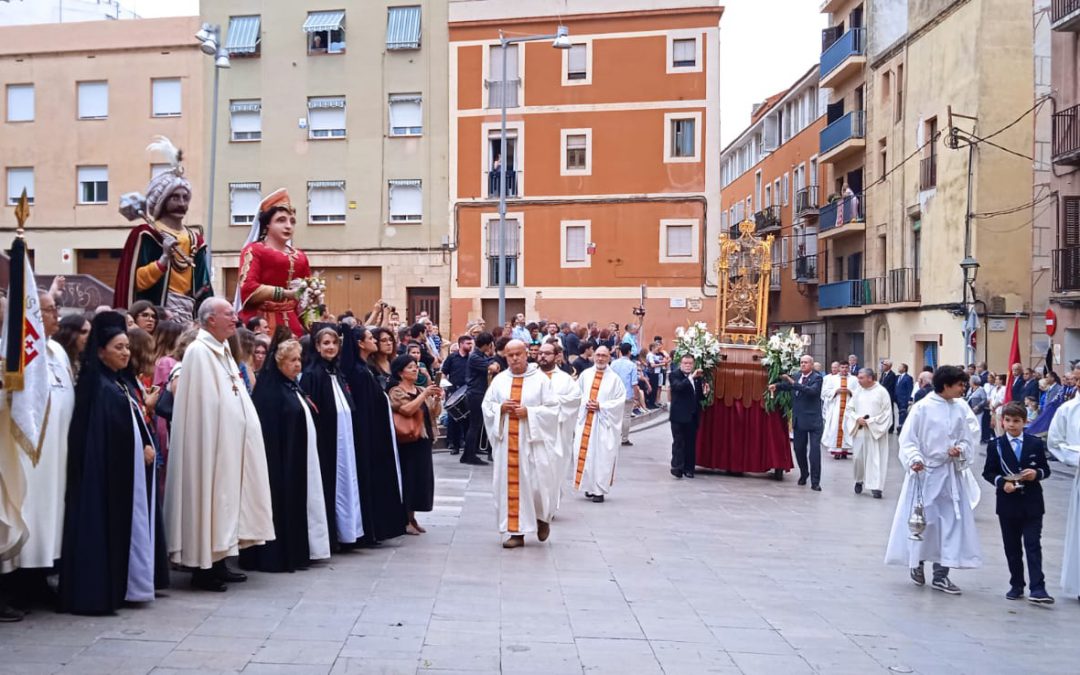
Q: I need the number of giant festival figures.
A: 2